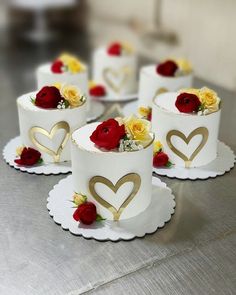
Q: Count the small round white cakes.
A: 6